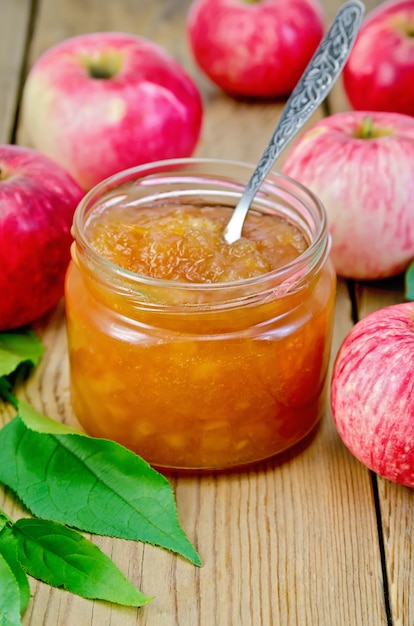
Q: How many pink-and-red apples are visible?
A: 6